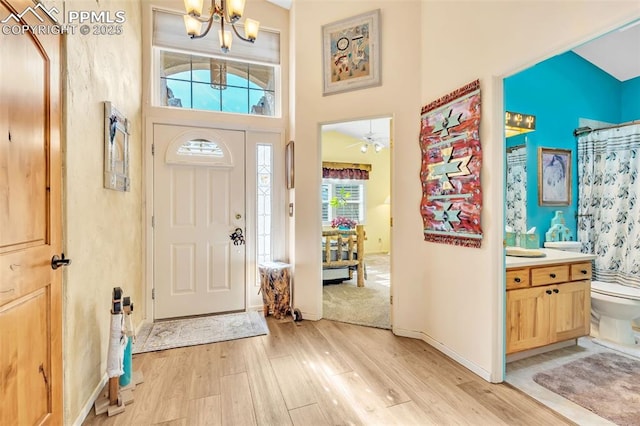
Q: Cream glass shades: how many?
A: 5